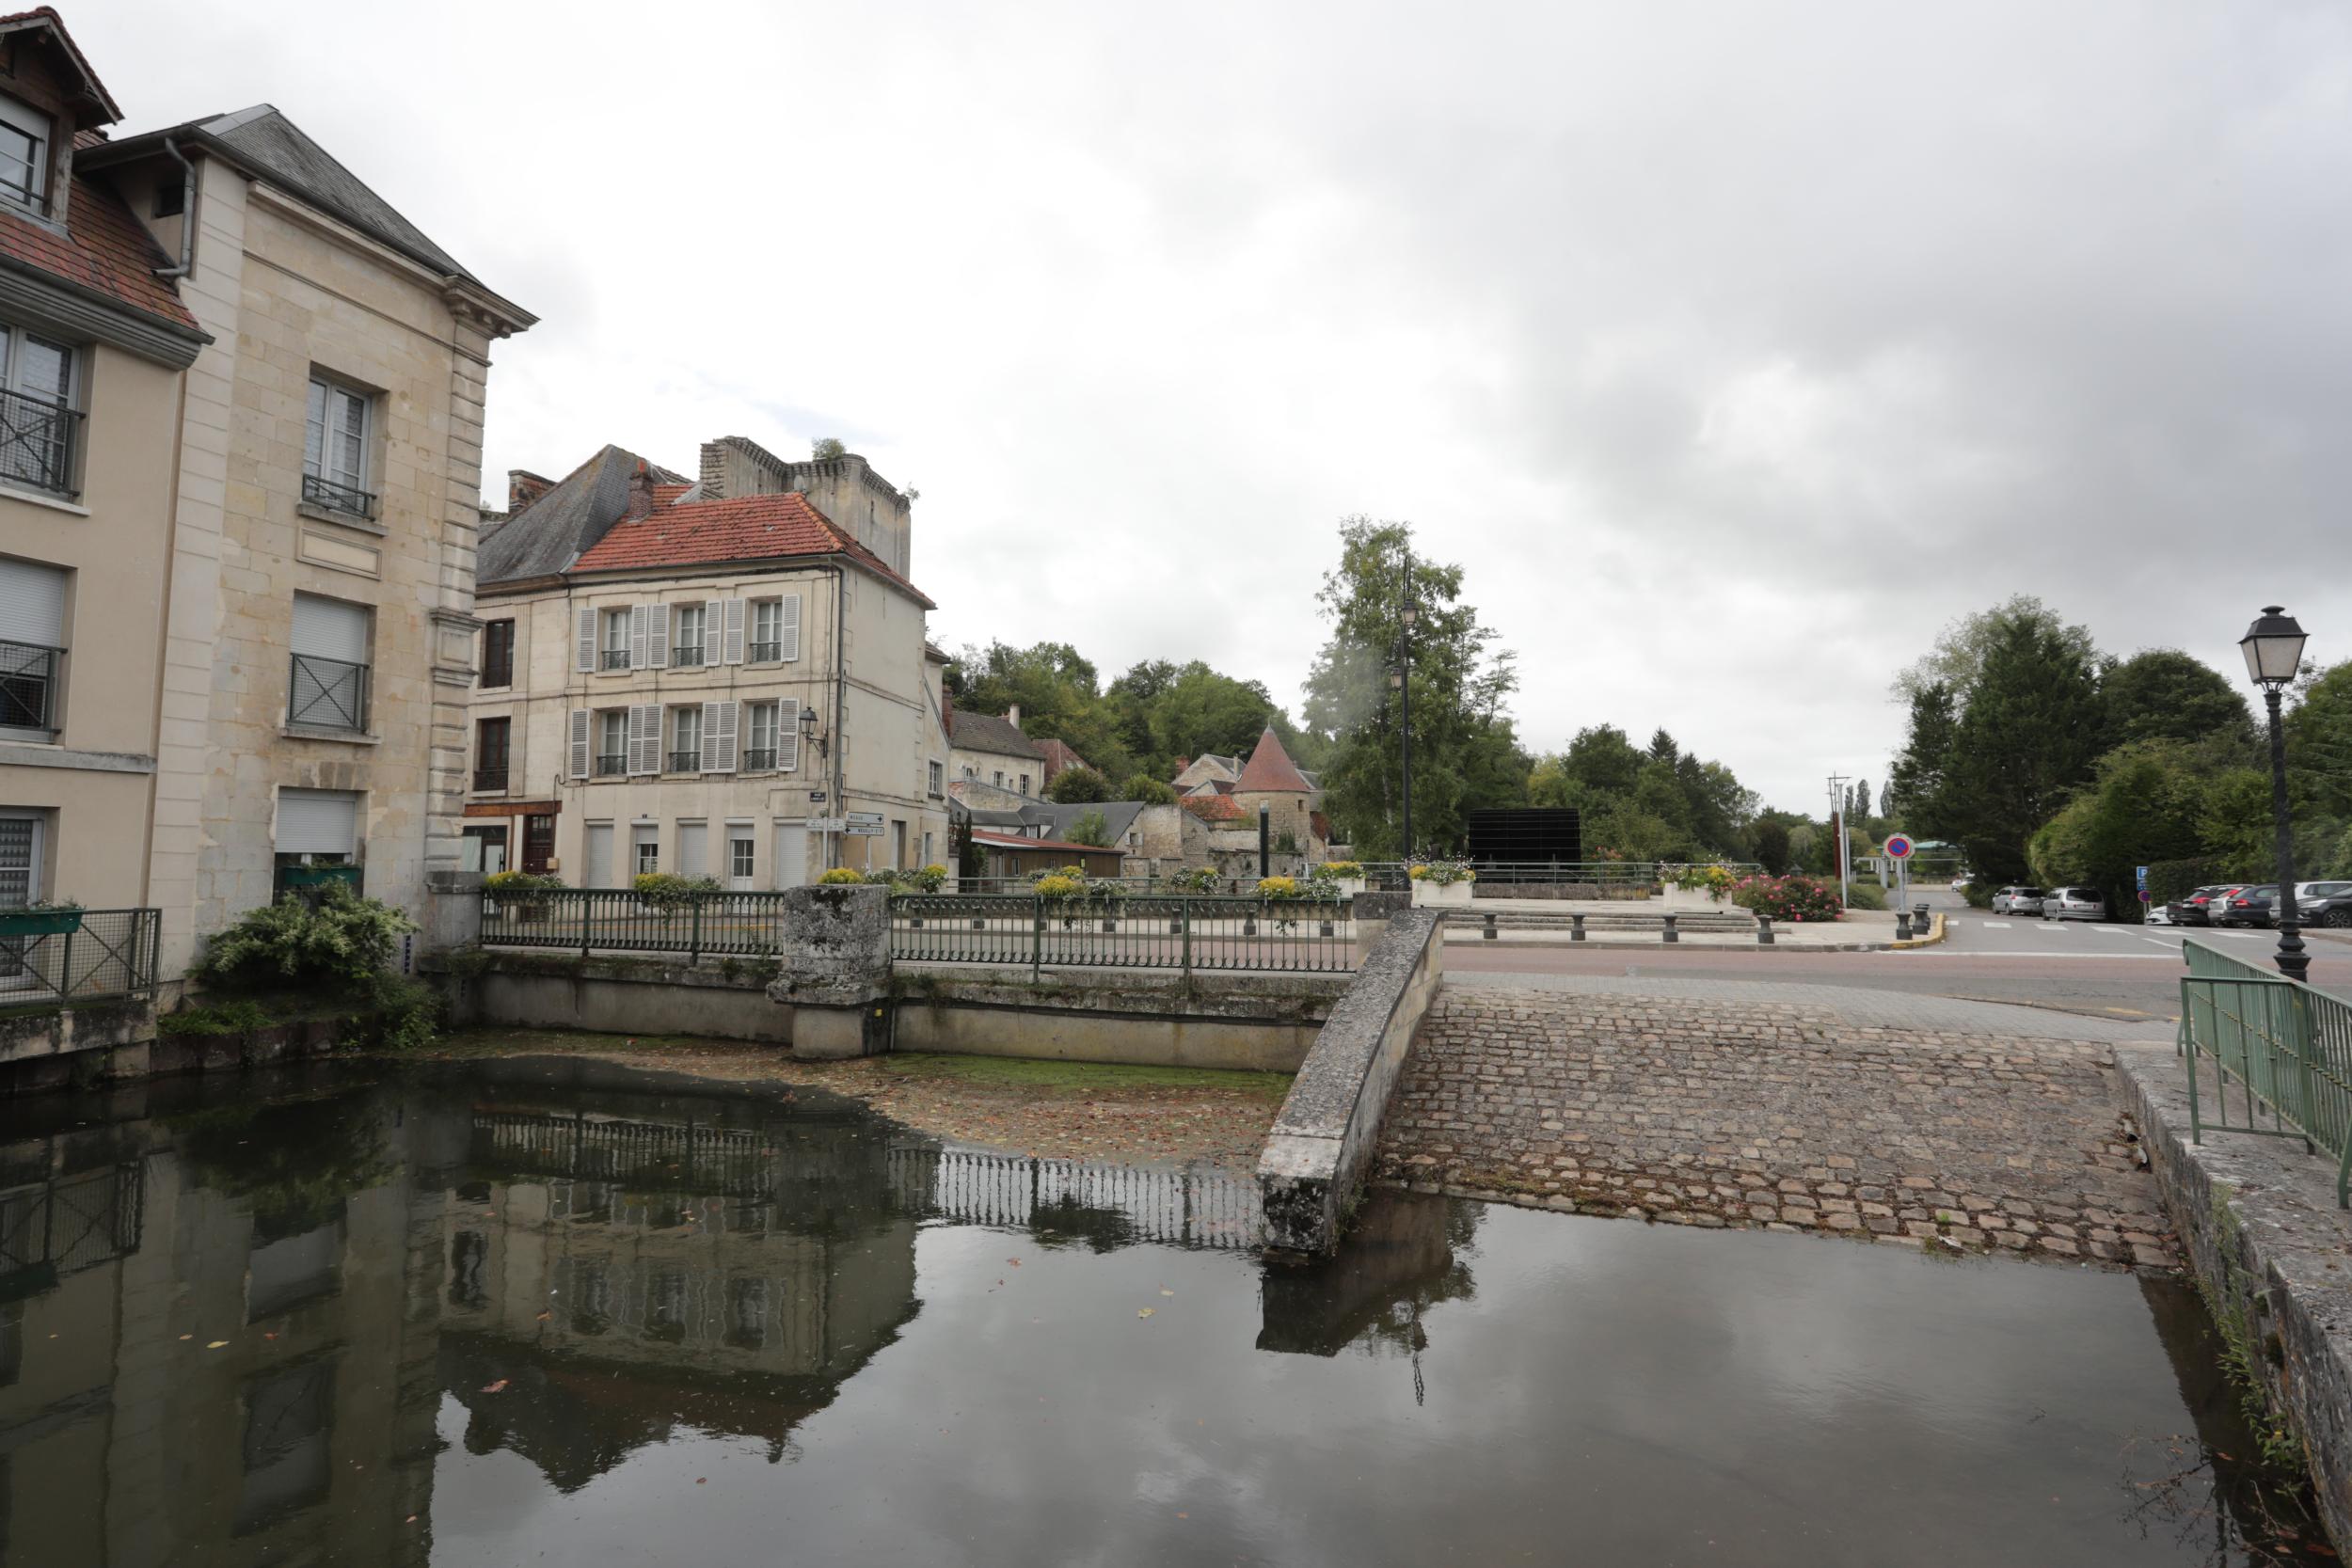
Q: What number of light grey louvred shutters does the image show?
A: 12